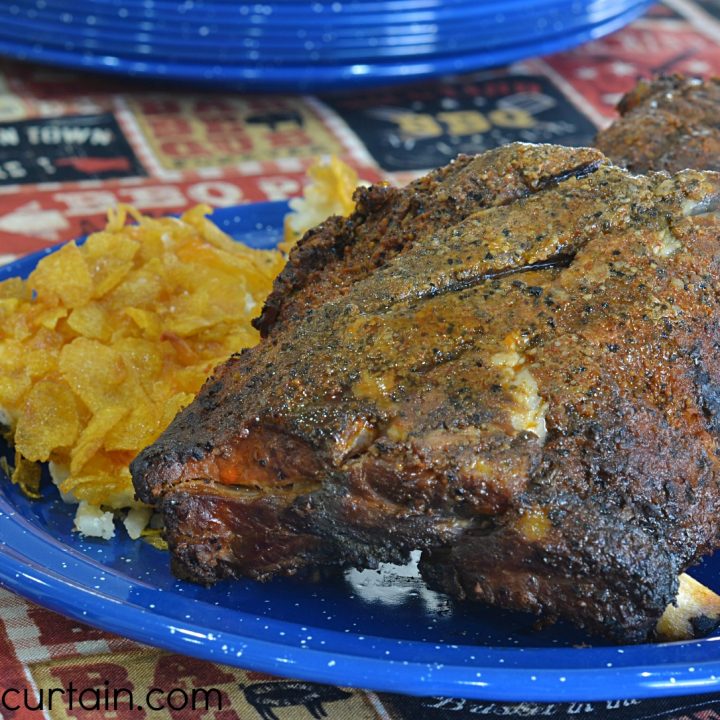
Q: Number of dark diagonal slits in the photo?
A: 2